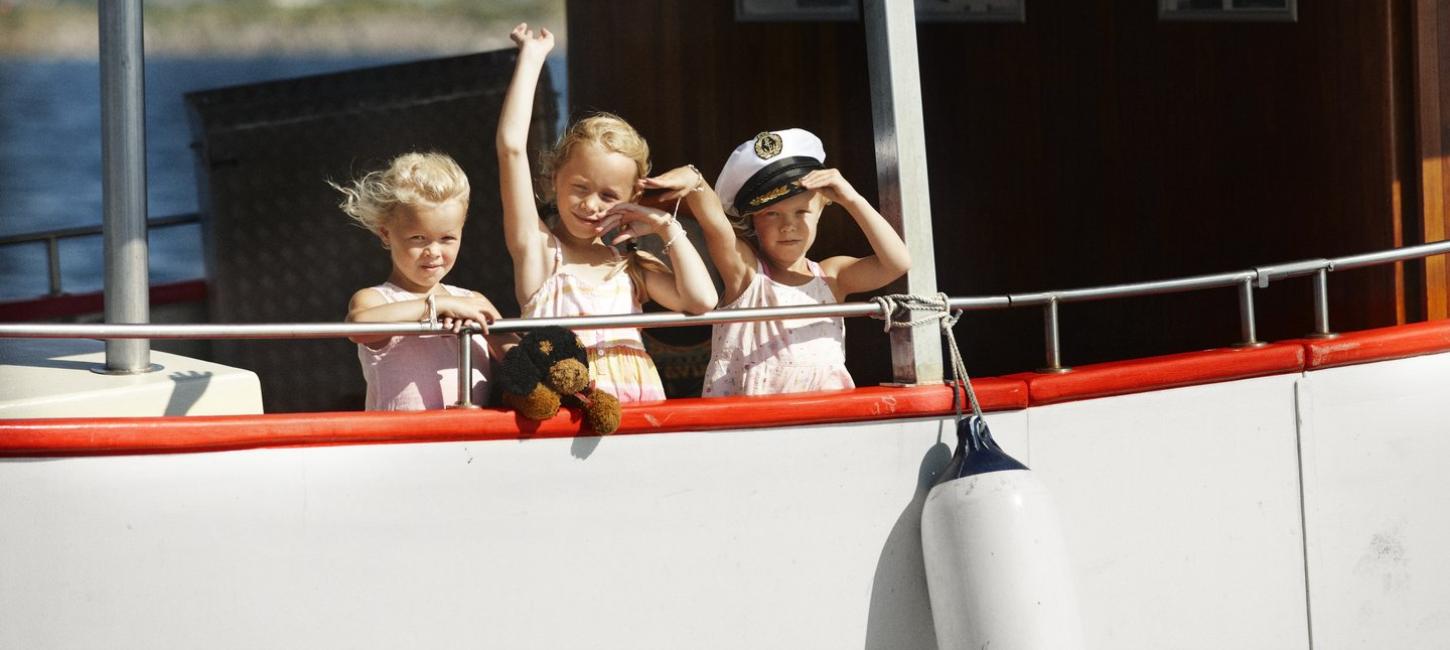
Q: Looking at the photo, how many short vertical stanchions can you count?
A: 5